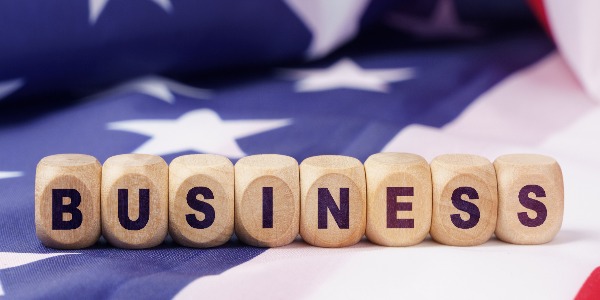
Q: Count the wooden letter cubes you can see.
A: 8